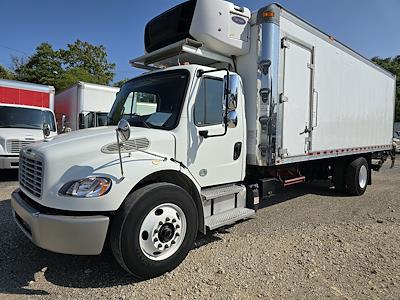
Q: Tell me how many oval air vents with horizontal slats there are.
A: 1